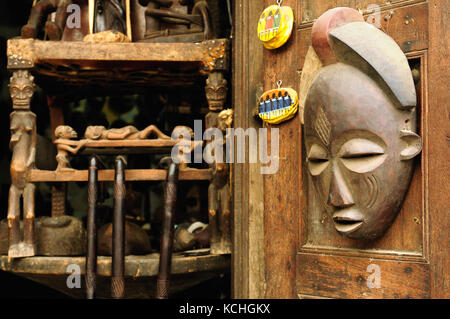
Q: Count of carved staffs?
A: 3